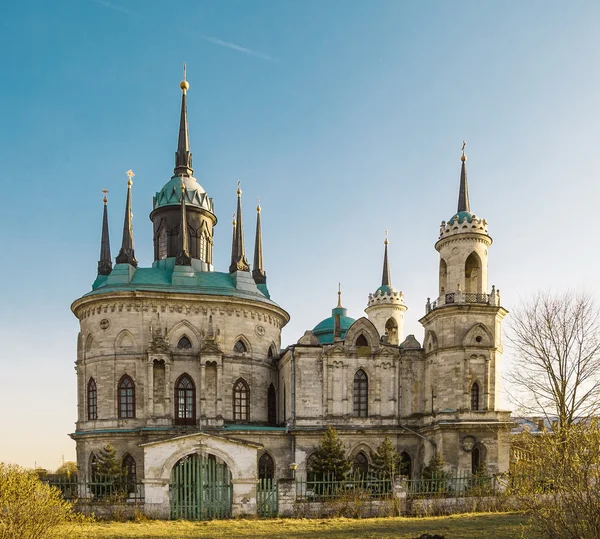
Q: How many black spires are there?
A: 9